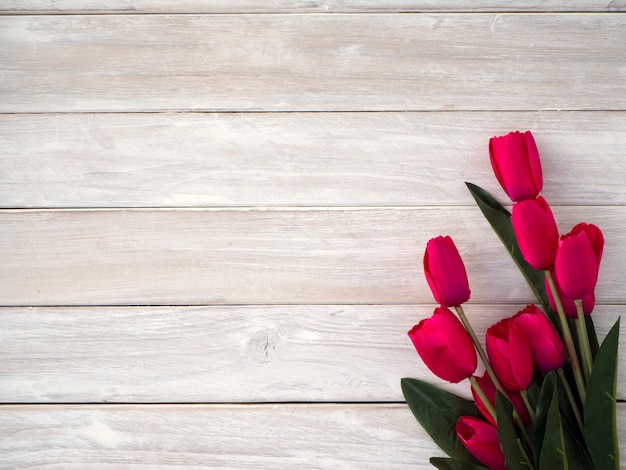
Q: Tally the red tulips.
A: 10